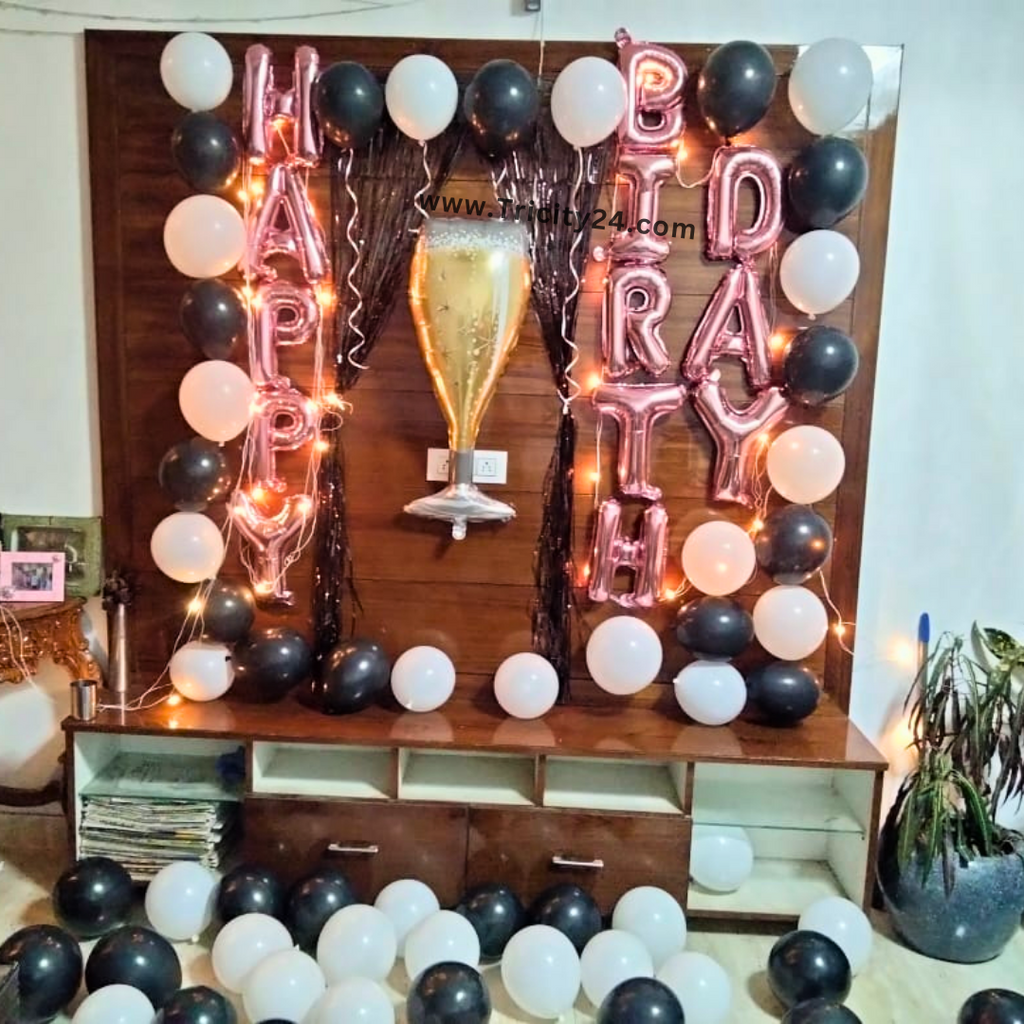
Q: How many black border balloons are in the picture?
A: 14